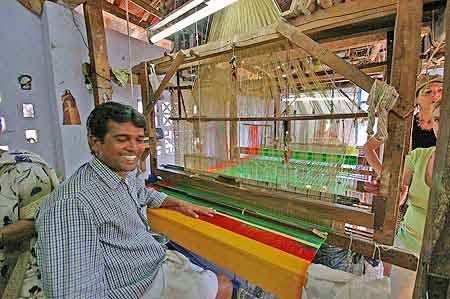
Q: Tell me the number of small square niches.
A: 3